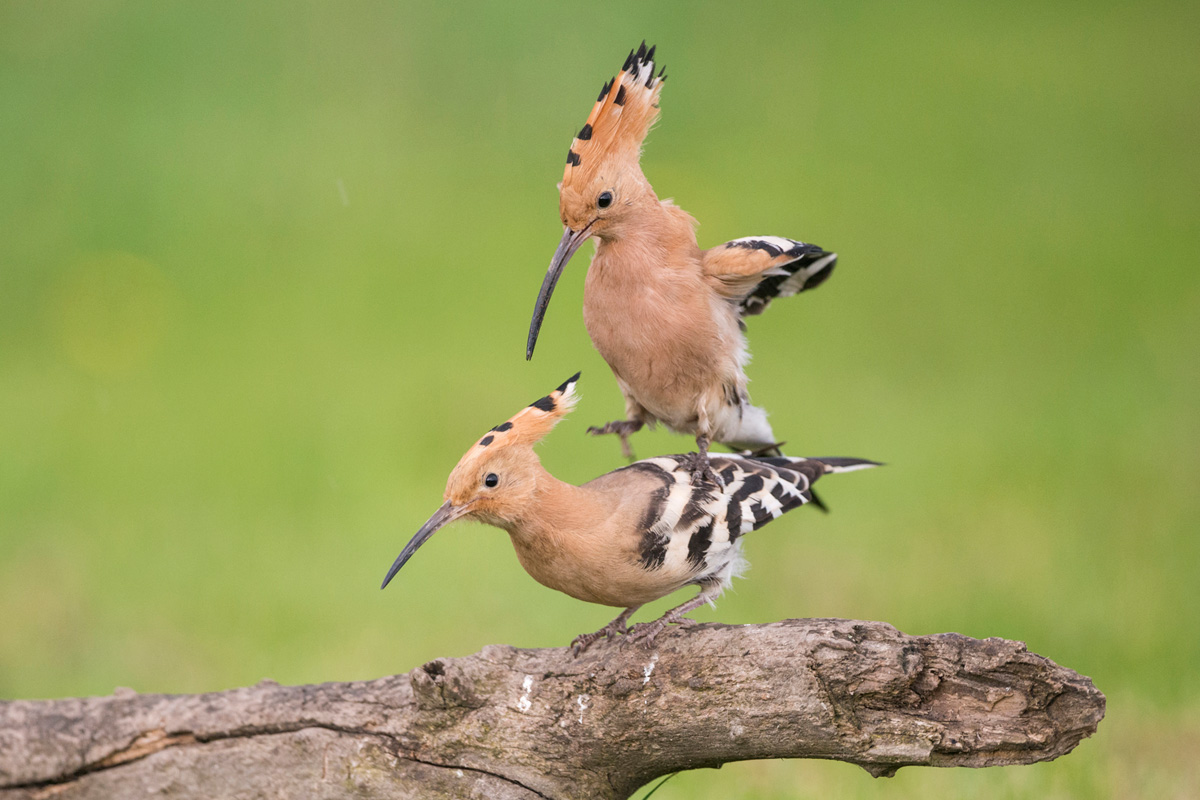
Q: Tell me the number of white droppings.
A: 3